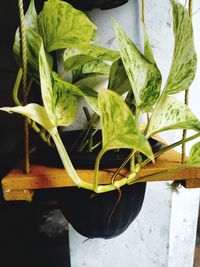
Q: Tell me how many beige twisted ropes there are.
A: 3